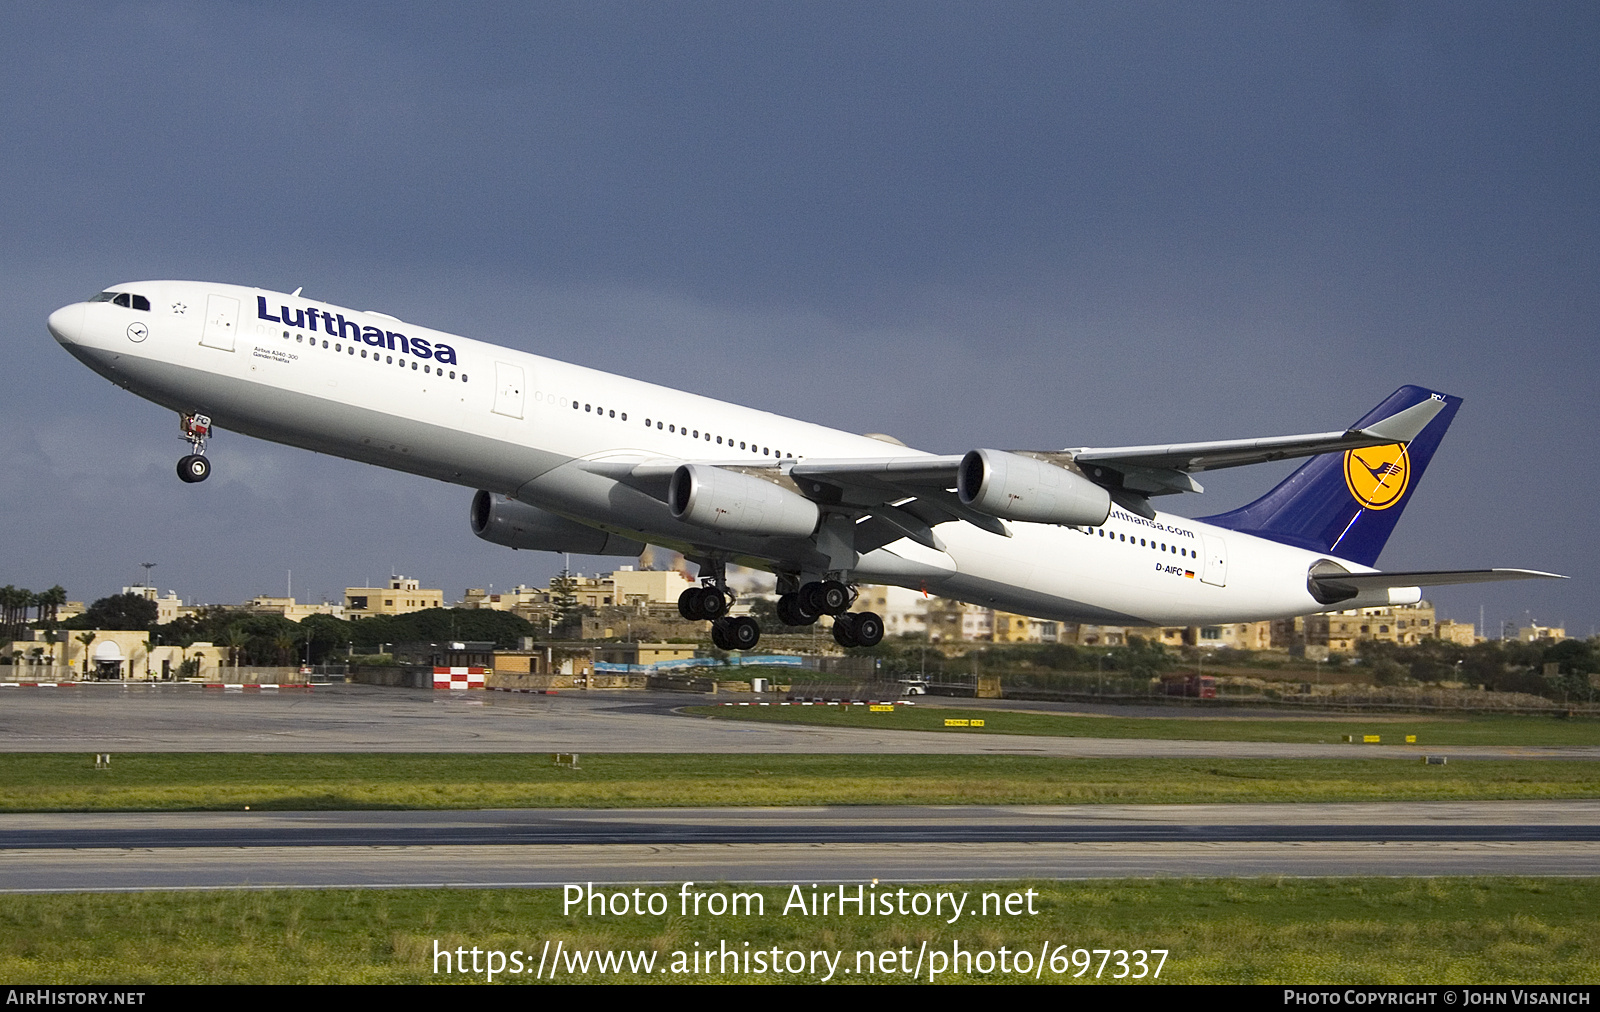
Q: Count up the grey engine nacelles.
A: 3